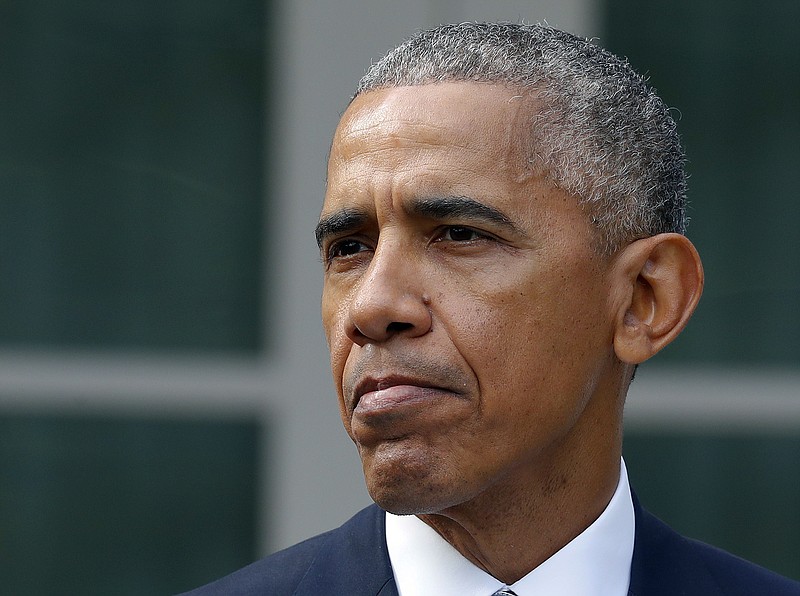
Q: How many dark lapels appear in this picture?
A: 2